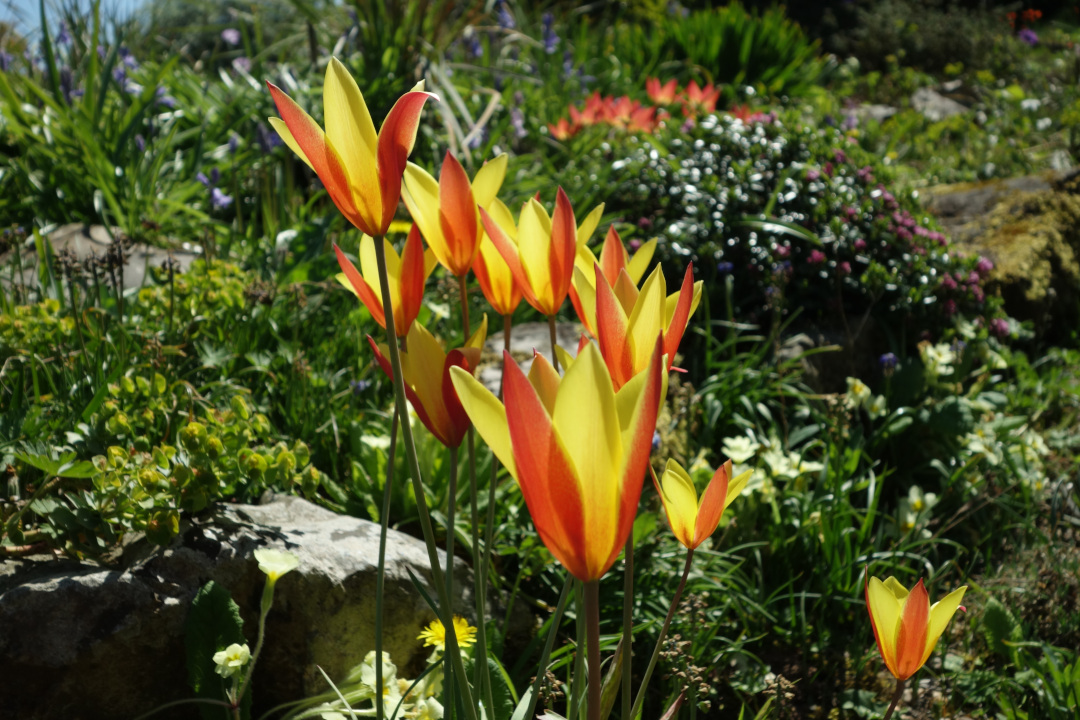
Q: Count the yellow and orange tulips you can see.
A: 11